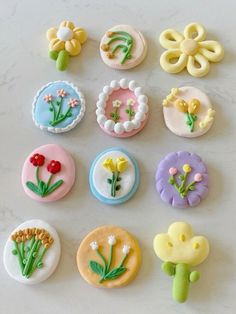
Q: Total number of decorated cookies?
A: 12